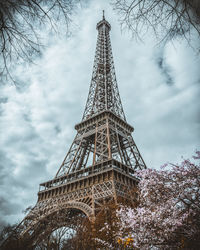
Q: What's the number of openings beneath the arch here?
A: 1